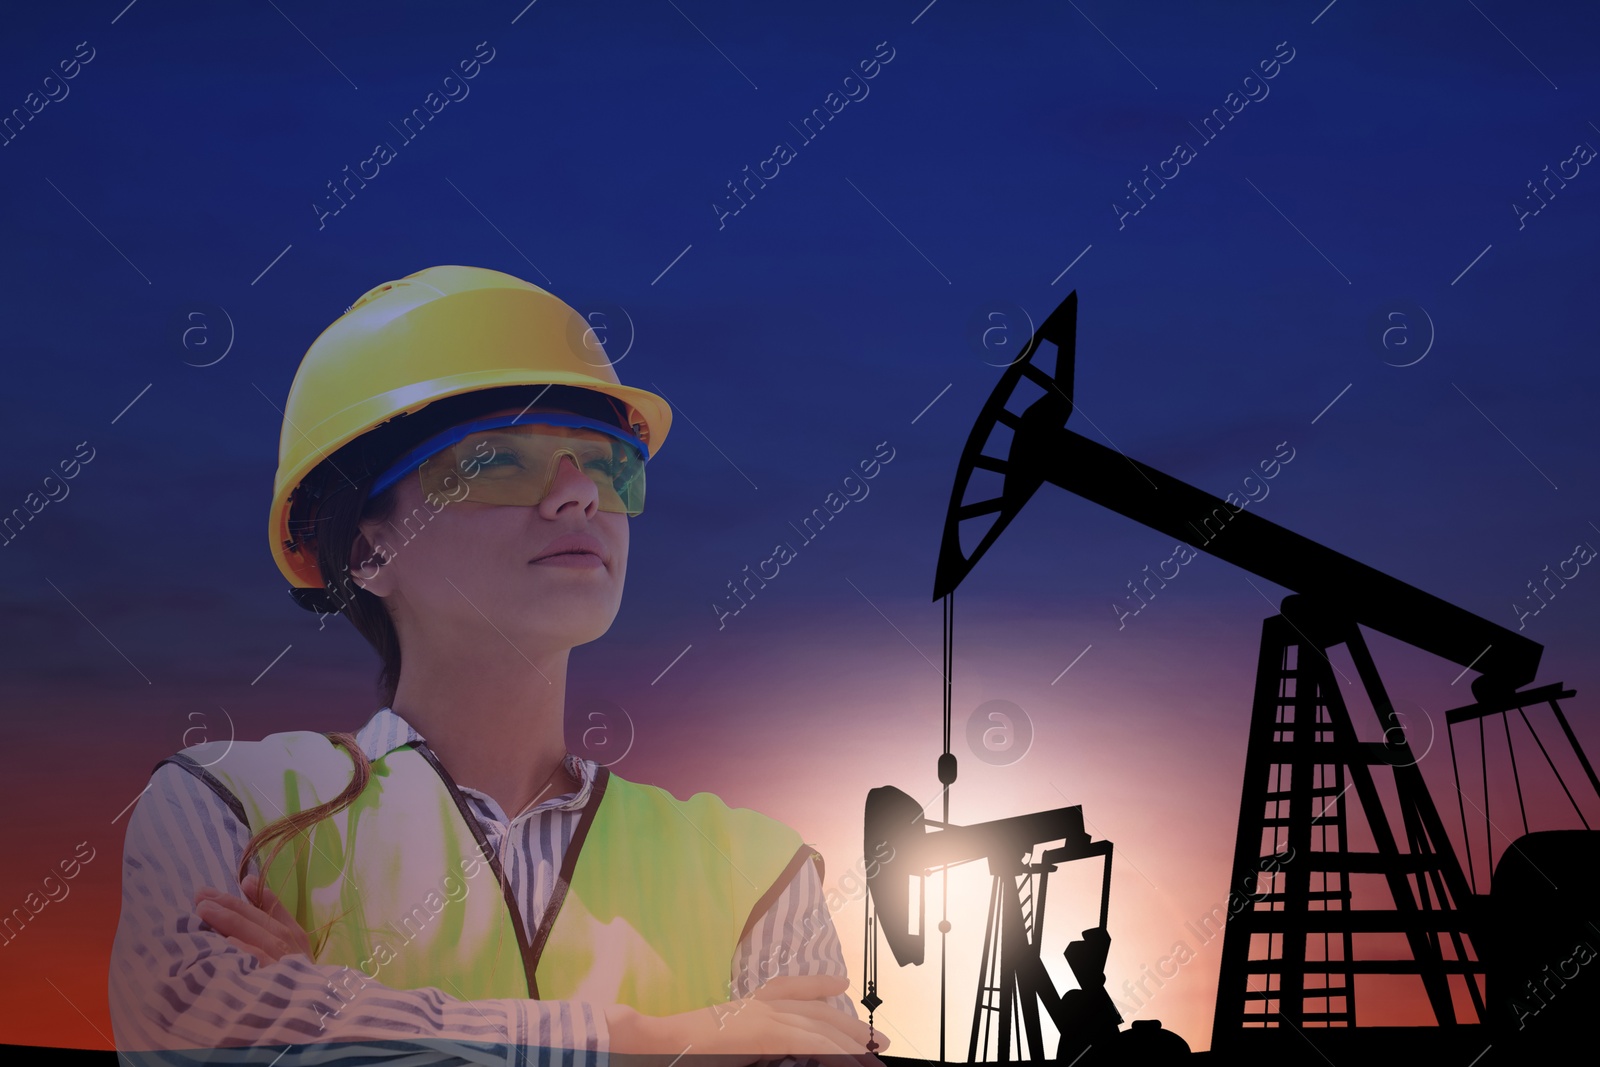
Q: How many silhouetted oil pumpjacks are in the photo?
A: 2